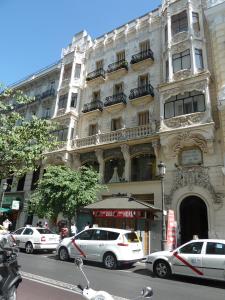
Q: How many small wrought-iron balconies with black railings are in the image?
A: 6